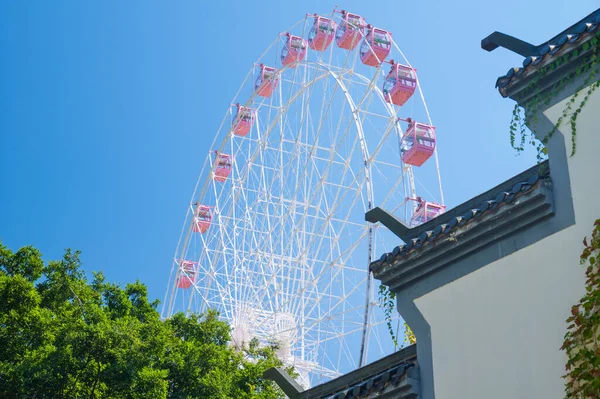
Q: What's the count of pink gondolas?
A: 12